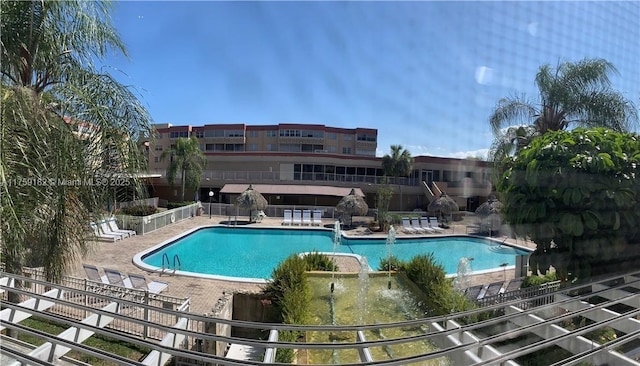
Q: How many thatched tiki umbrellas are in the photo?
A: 4